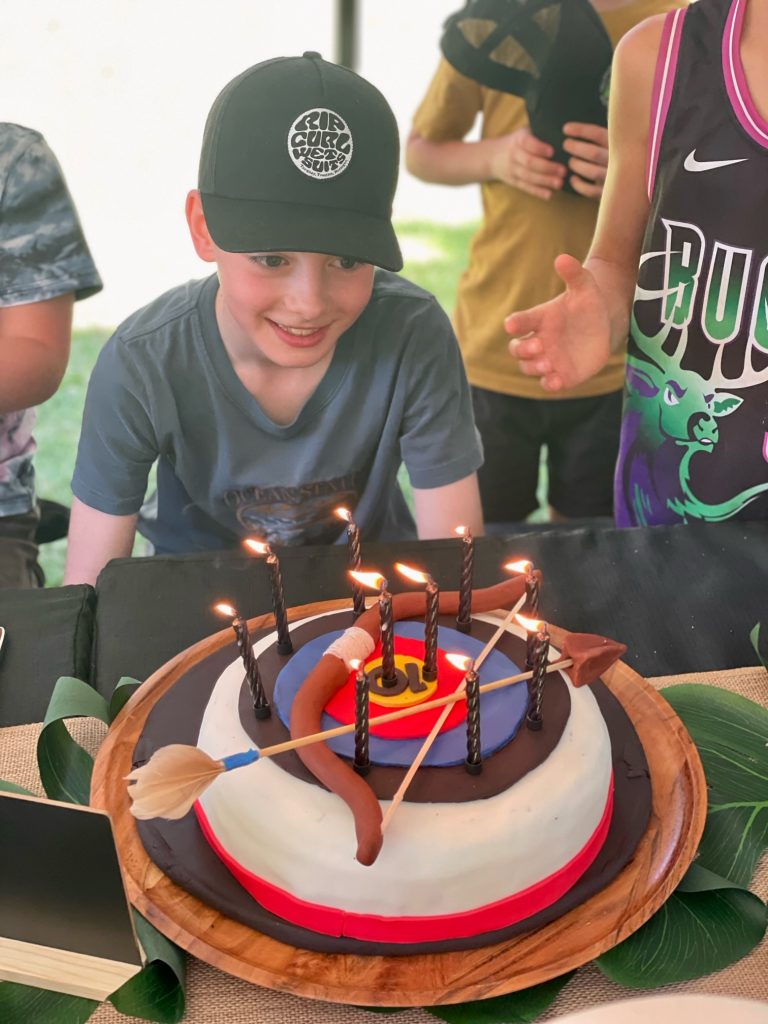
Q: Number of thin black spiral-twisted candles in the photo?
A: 10